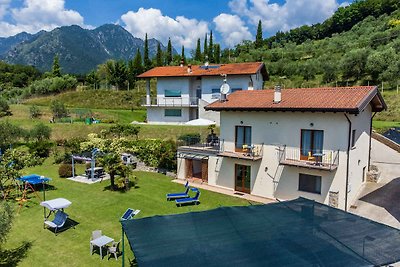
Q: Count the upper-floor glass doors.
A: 2